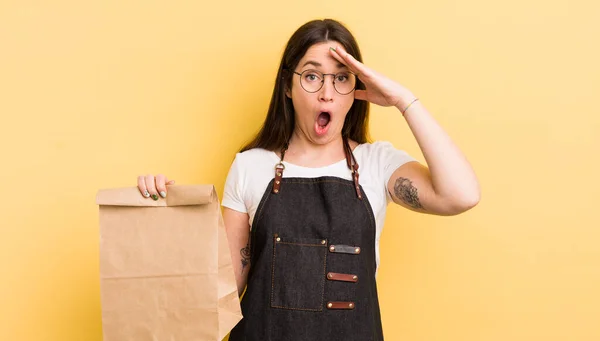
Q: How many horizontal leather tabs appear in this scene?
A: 3